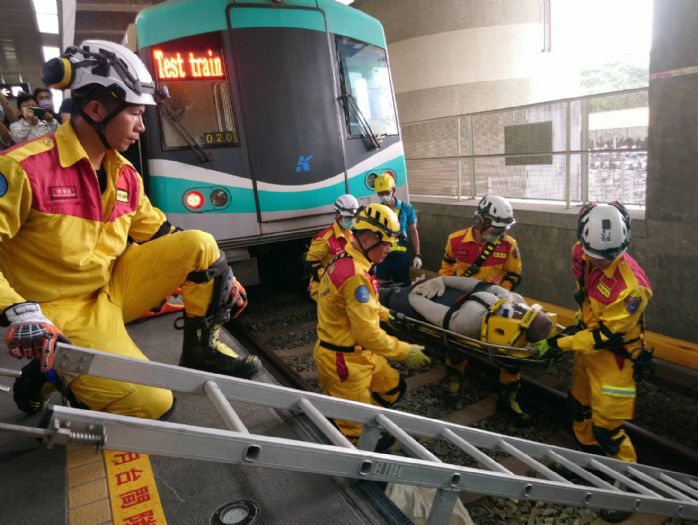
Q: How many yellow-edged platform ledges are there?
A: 1